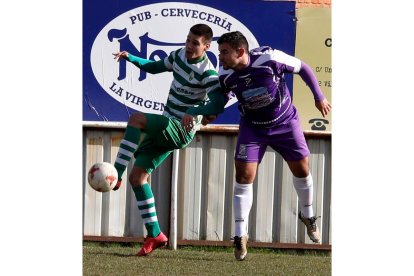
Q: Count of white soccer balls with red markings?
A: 1